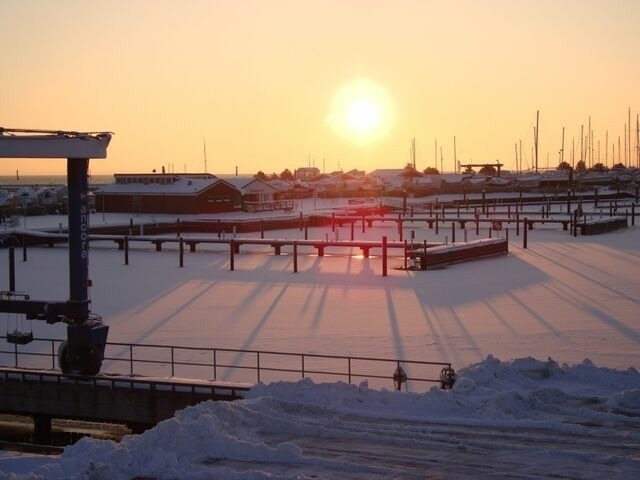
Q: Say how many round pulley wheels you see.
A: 2